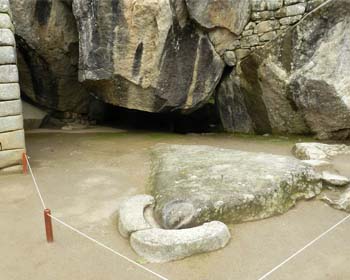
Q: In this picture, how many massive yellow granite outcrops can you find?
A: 0